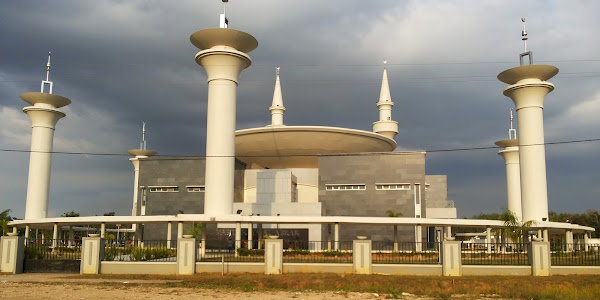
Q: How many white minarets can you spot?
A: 7